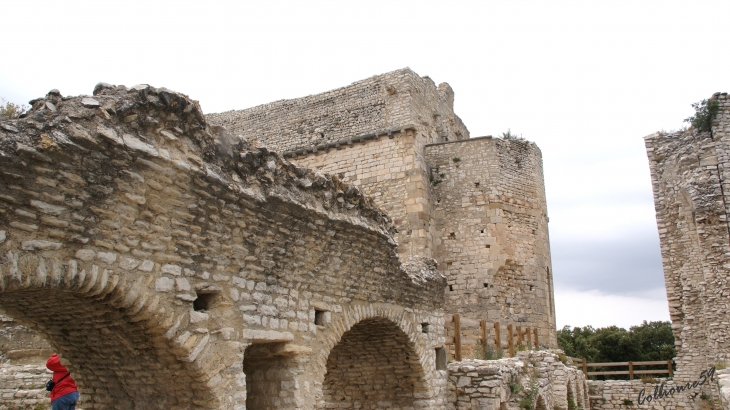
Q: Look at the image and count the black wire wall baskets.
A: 0